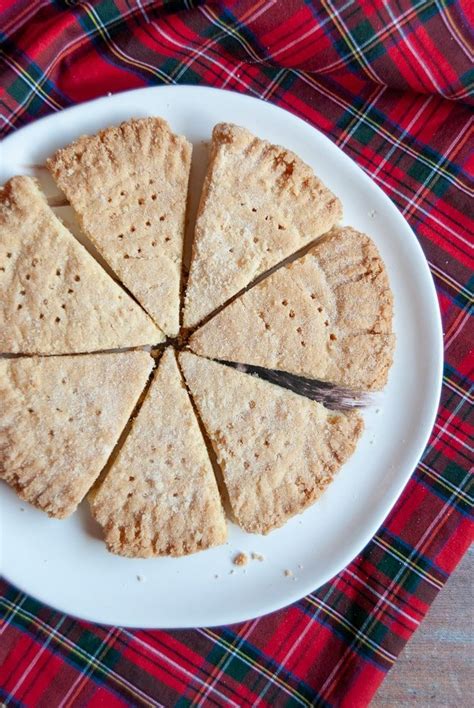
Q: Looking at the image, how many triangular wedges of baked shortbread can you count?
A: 7